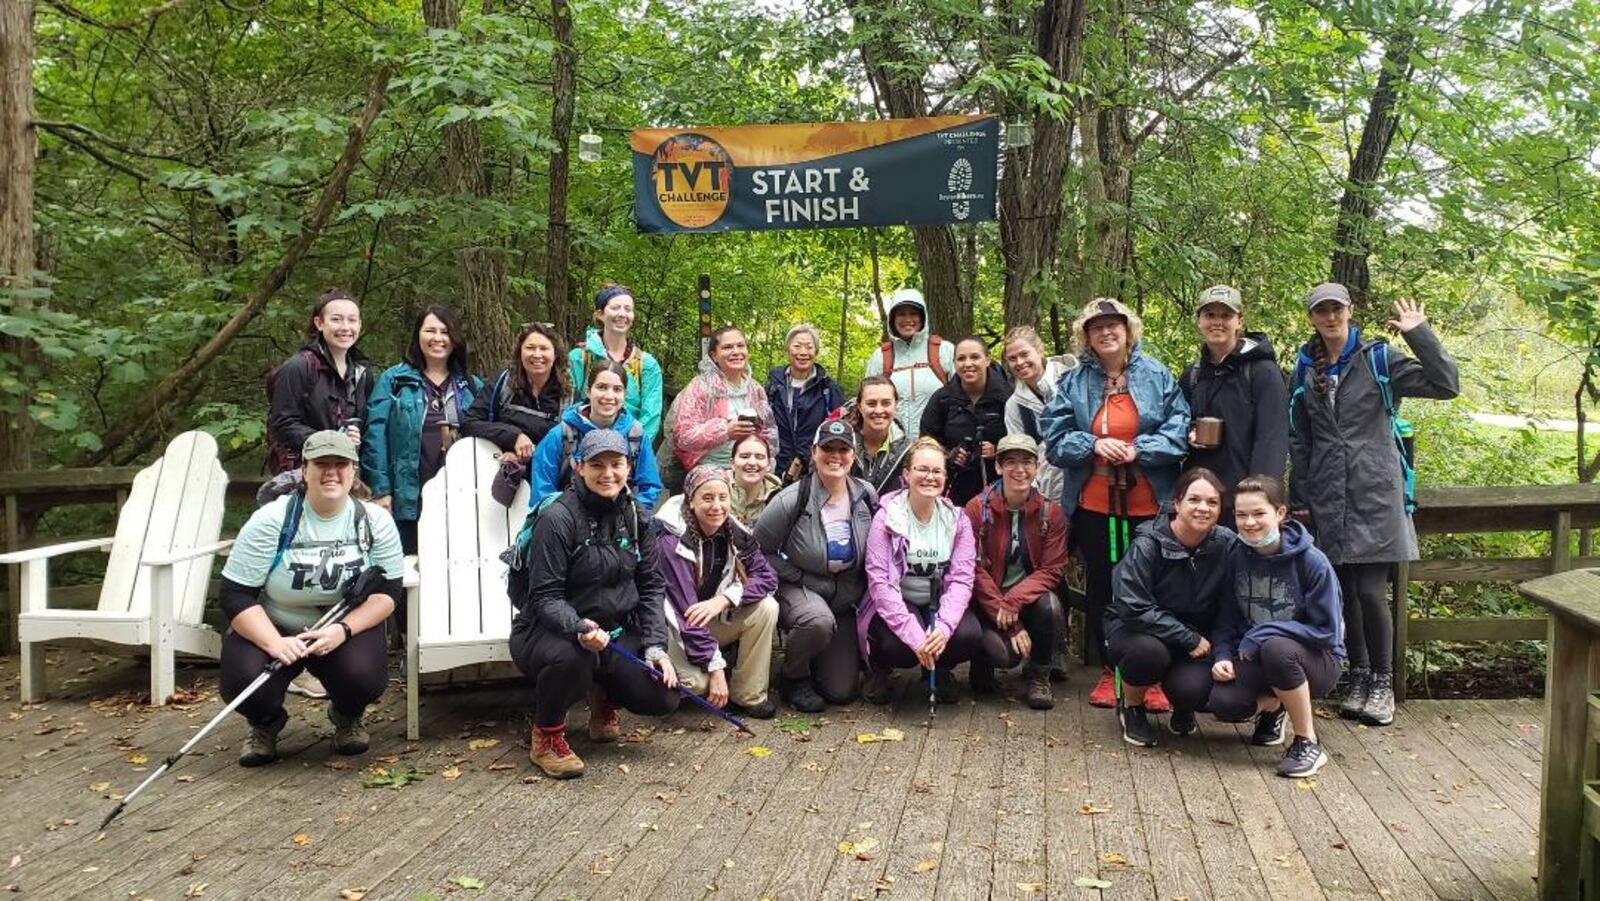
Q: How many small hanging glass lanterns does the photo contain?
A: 2